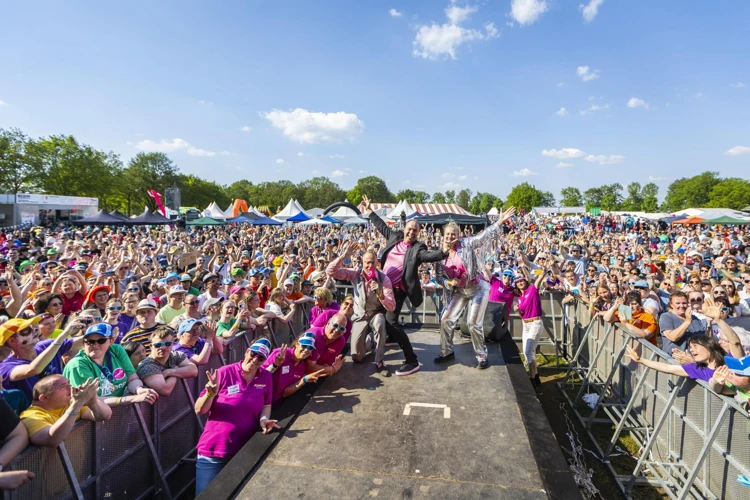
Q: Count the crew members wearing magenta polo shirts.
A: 7